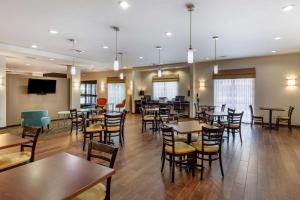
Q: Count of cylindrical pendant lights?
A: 6